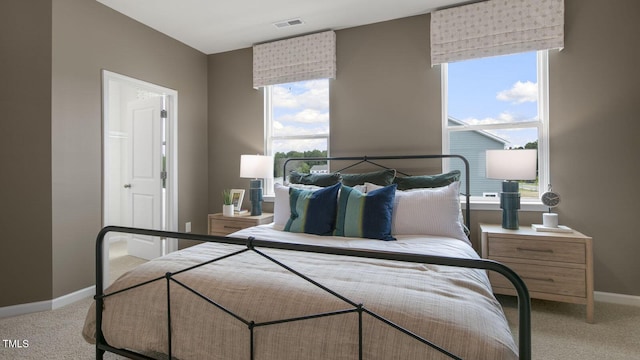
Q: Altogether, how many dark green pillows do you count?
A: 3